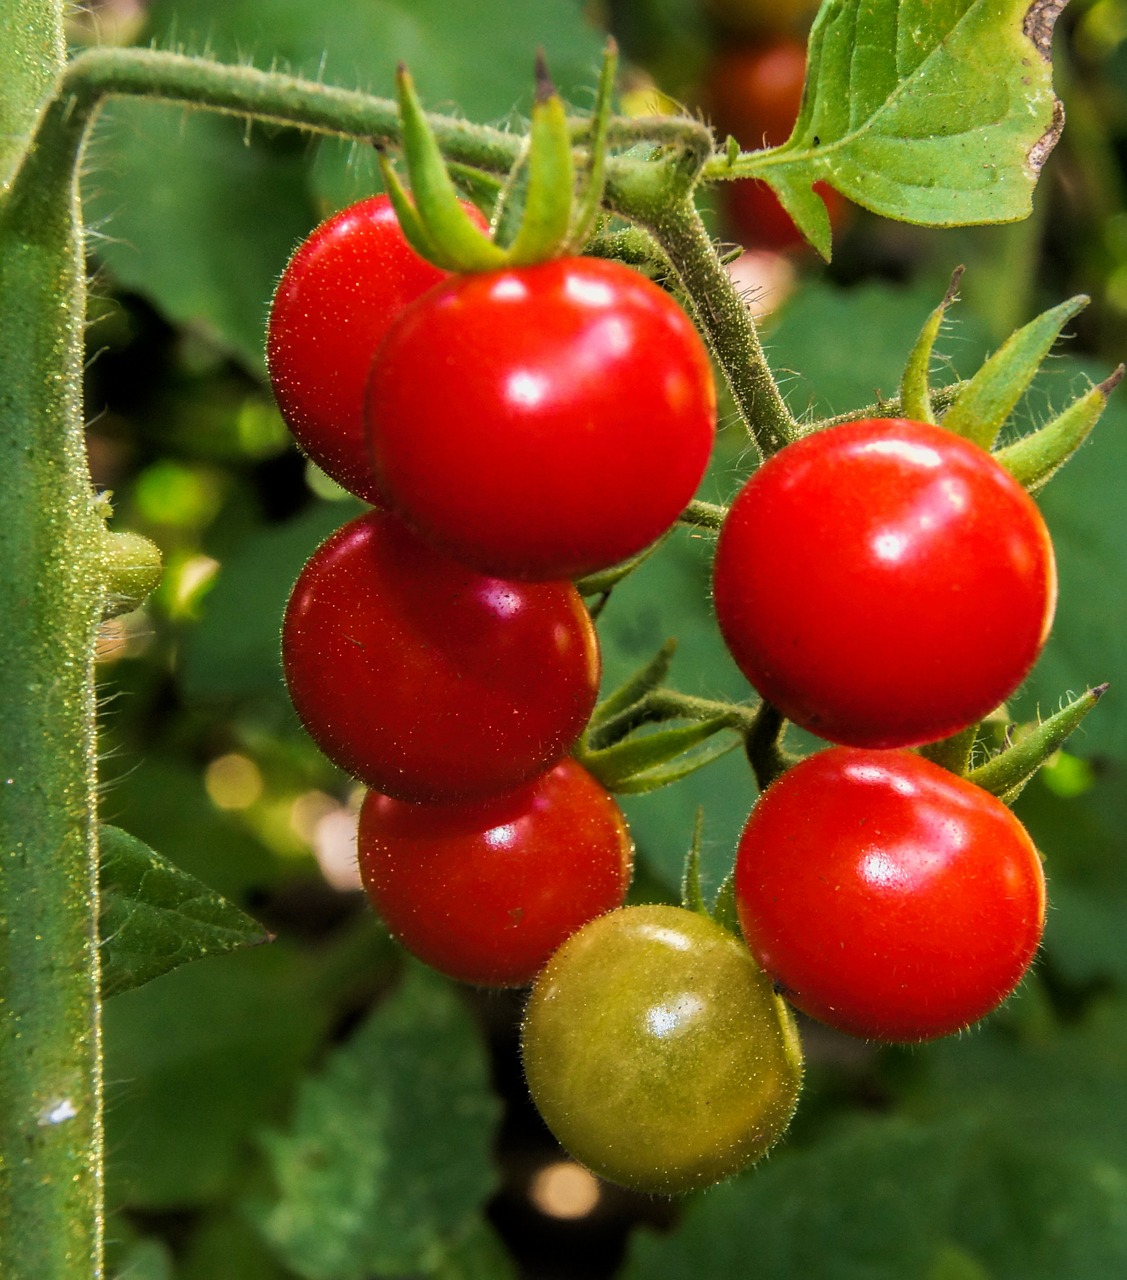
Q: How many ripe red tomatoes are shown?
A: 6